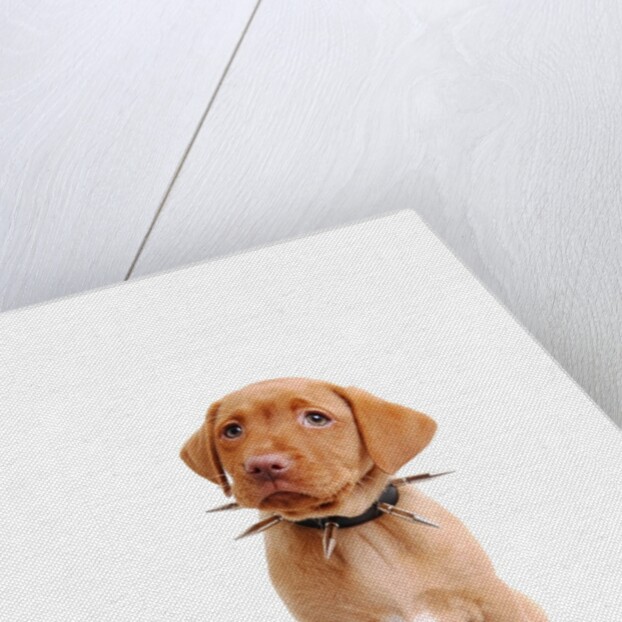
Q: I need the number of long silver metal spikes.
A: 5